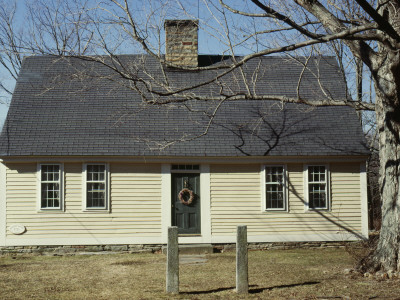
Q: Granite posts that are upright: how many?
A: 2